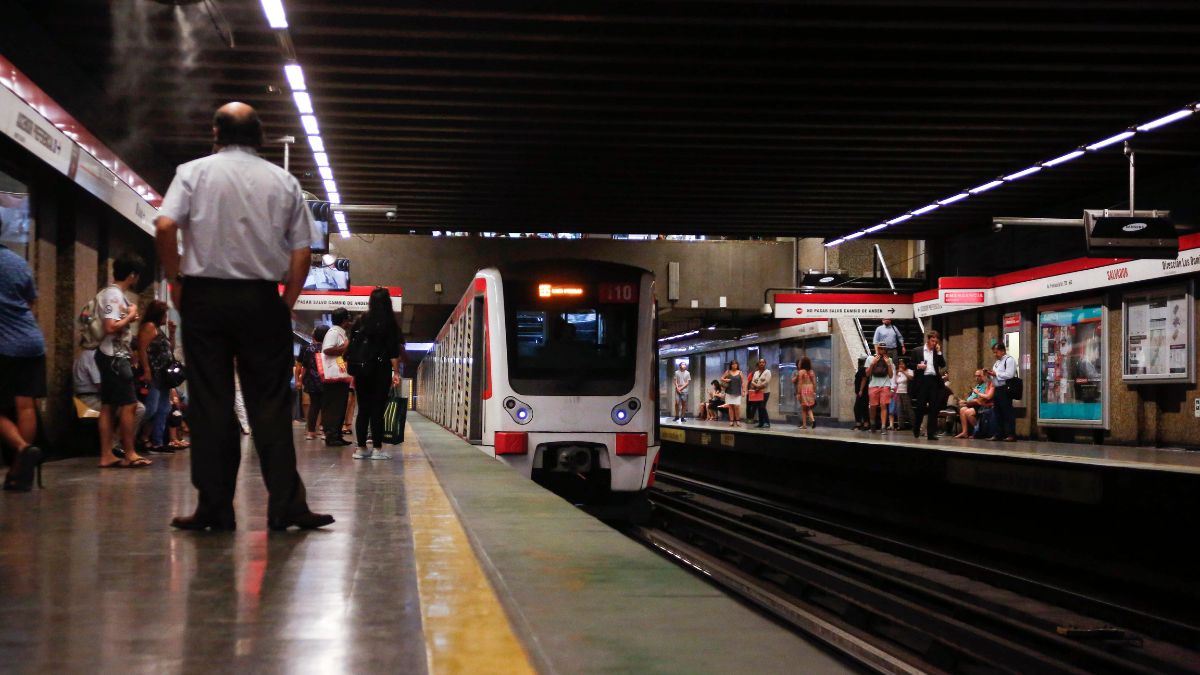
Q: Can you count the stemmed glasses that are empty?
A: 0